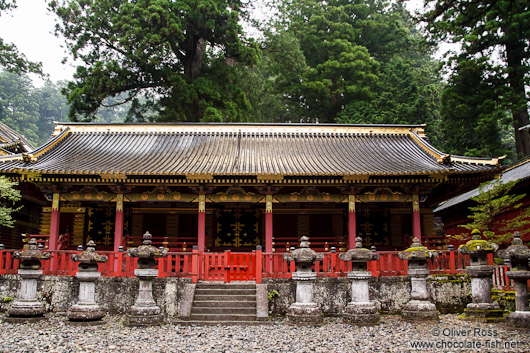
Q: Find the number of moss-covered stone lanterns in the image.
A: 2